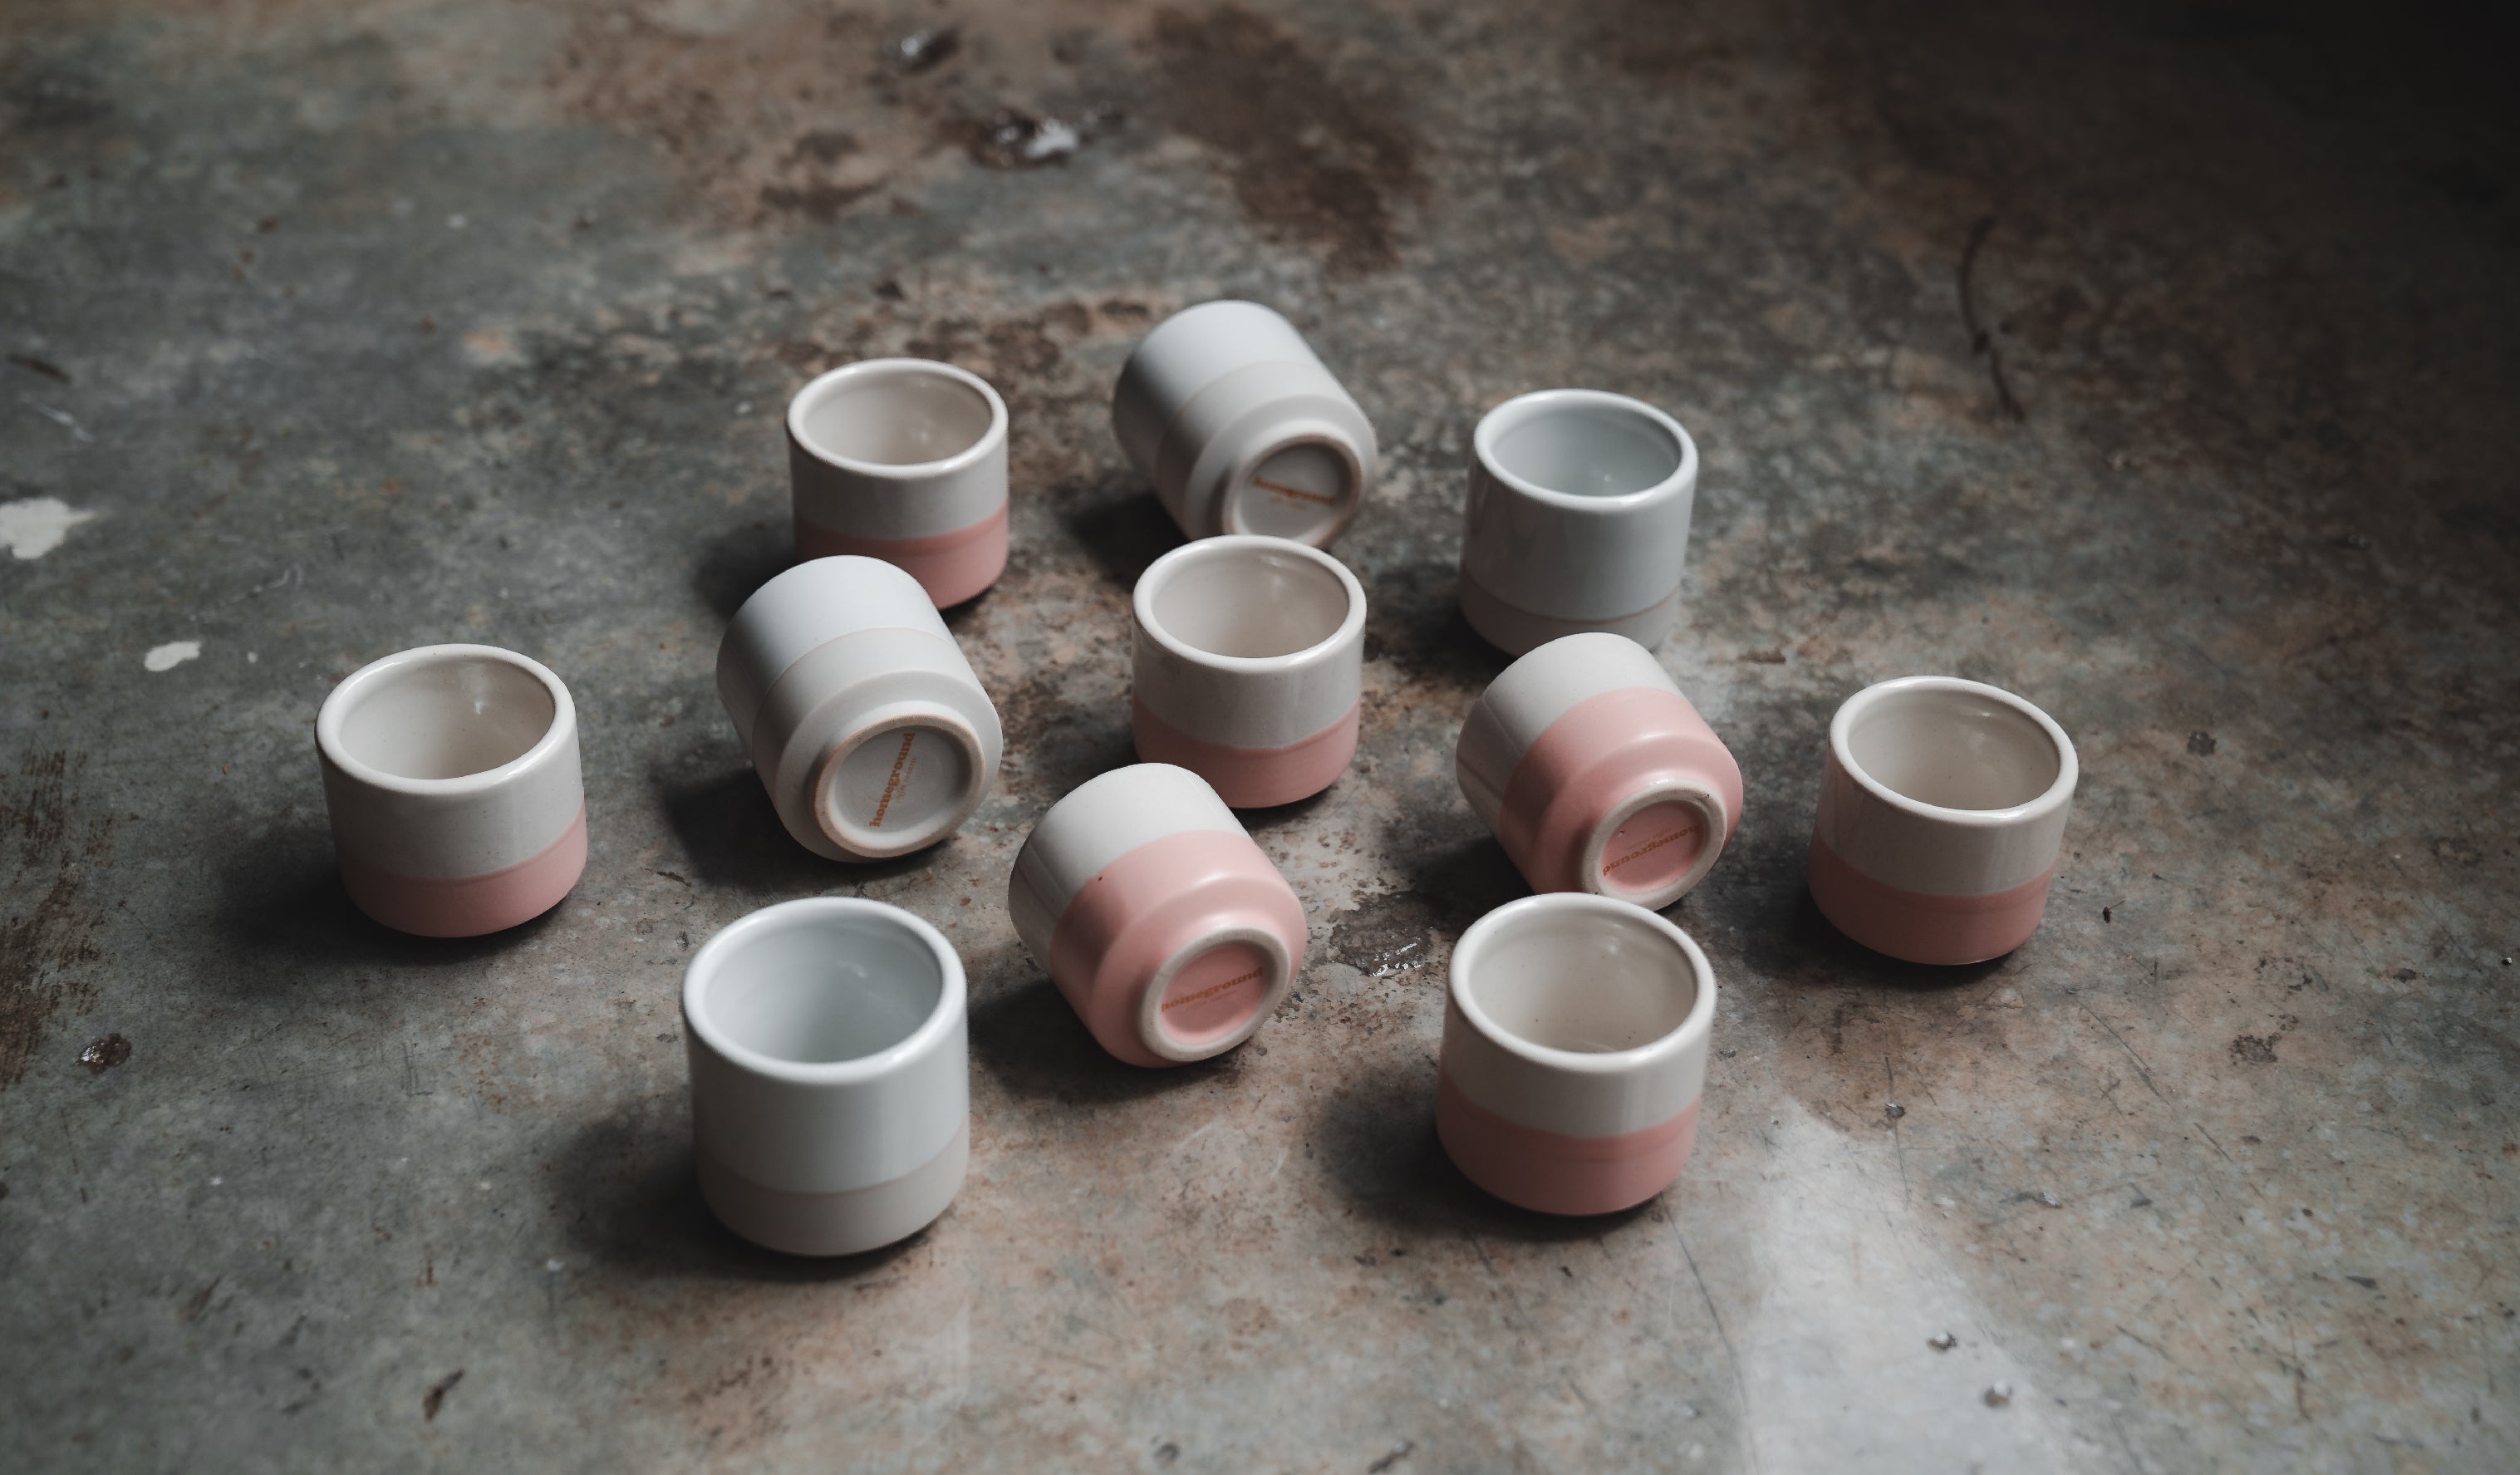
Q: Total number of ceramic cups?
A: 11